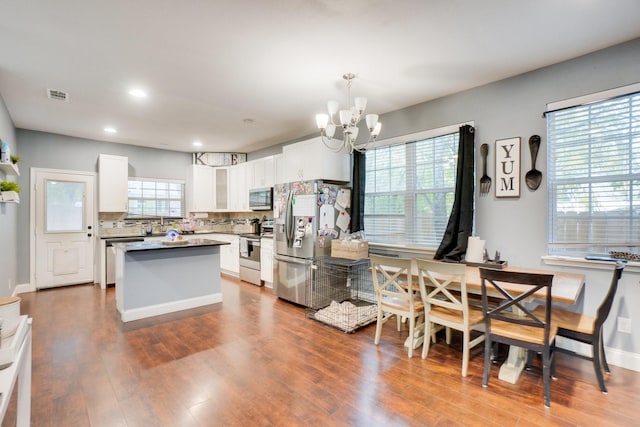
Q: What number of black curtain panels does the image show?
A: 2